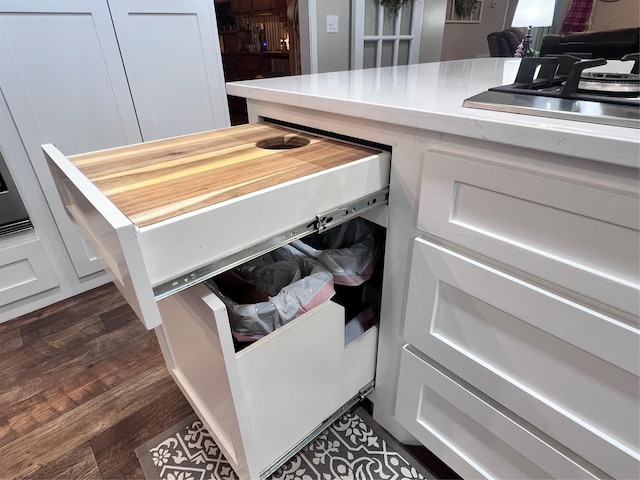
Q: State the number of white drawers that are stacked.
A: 3